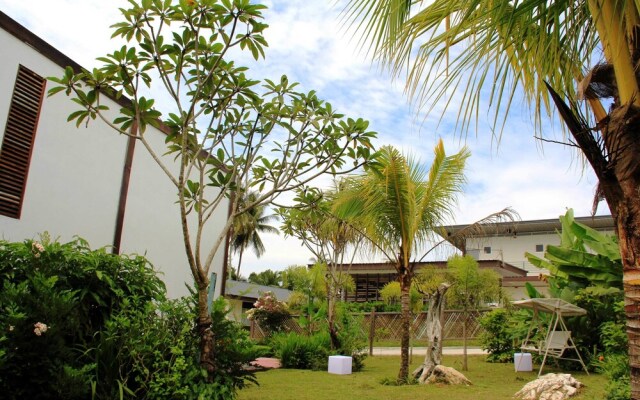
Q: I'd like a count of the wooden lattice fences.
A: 1